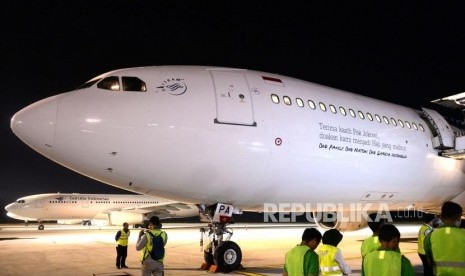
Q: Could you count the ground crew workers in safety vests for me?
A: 8